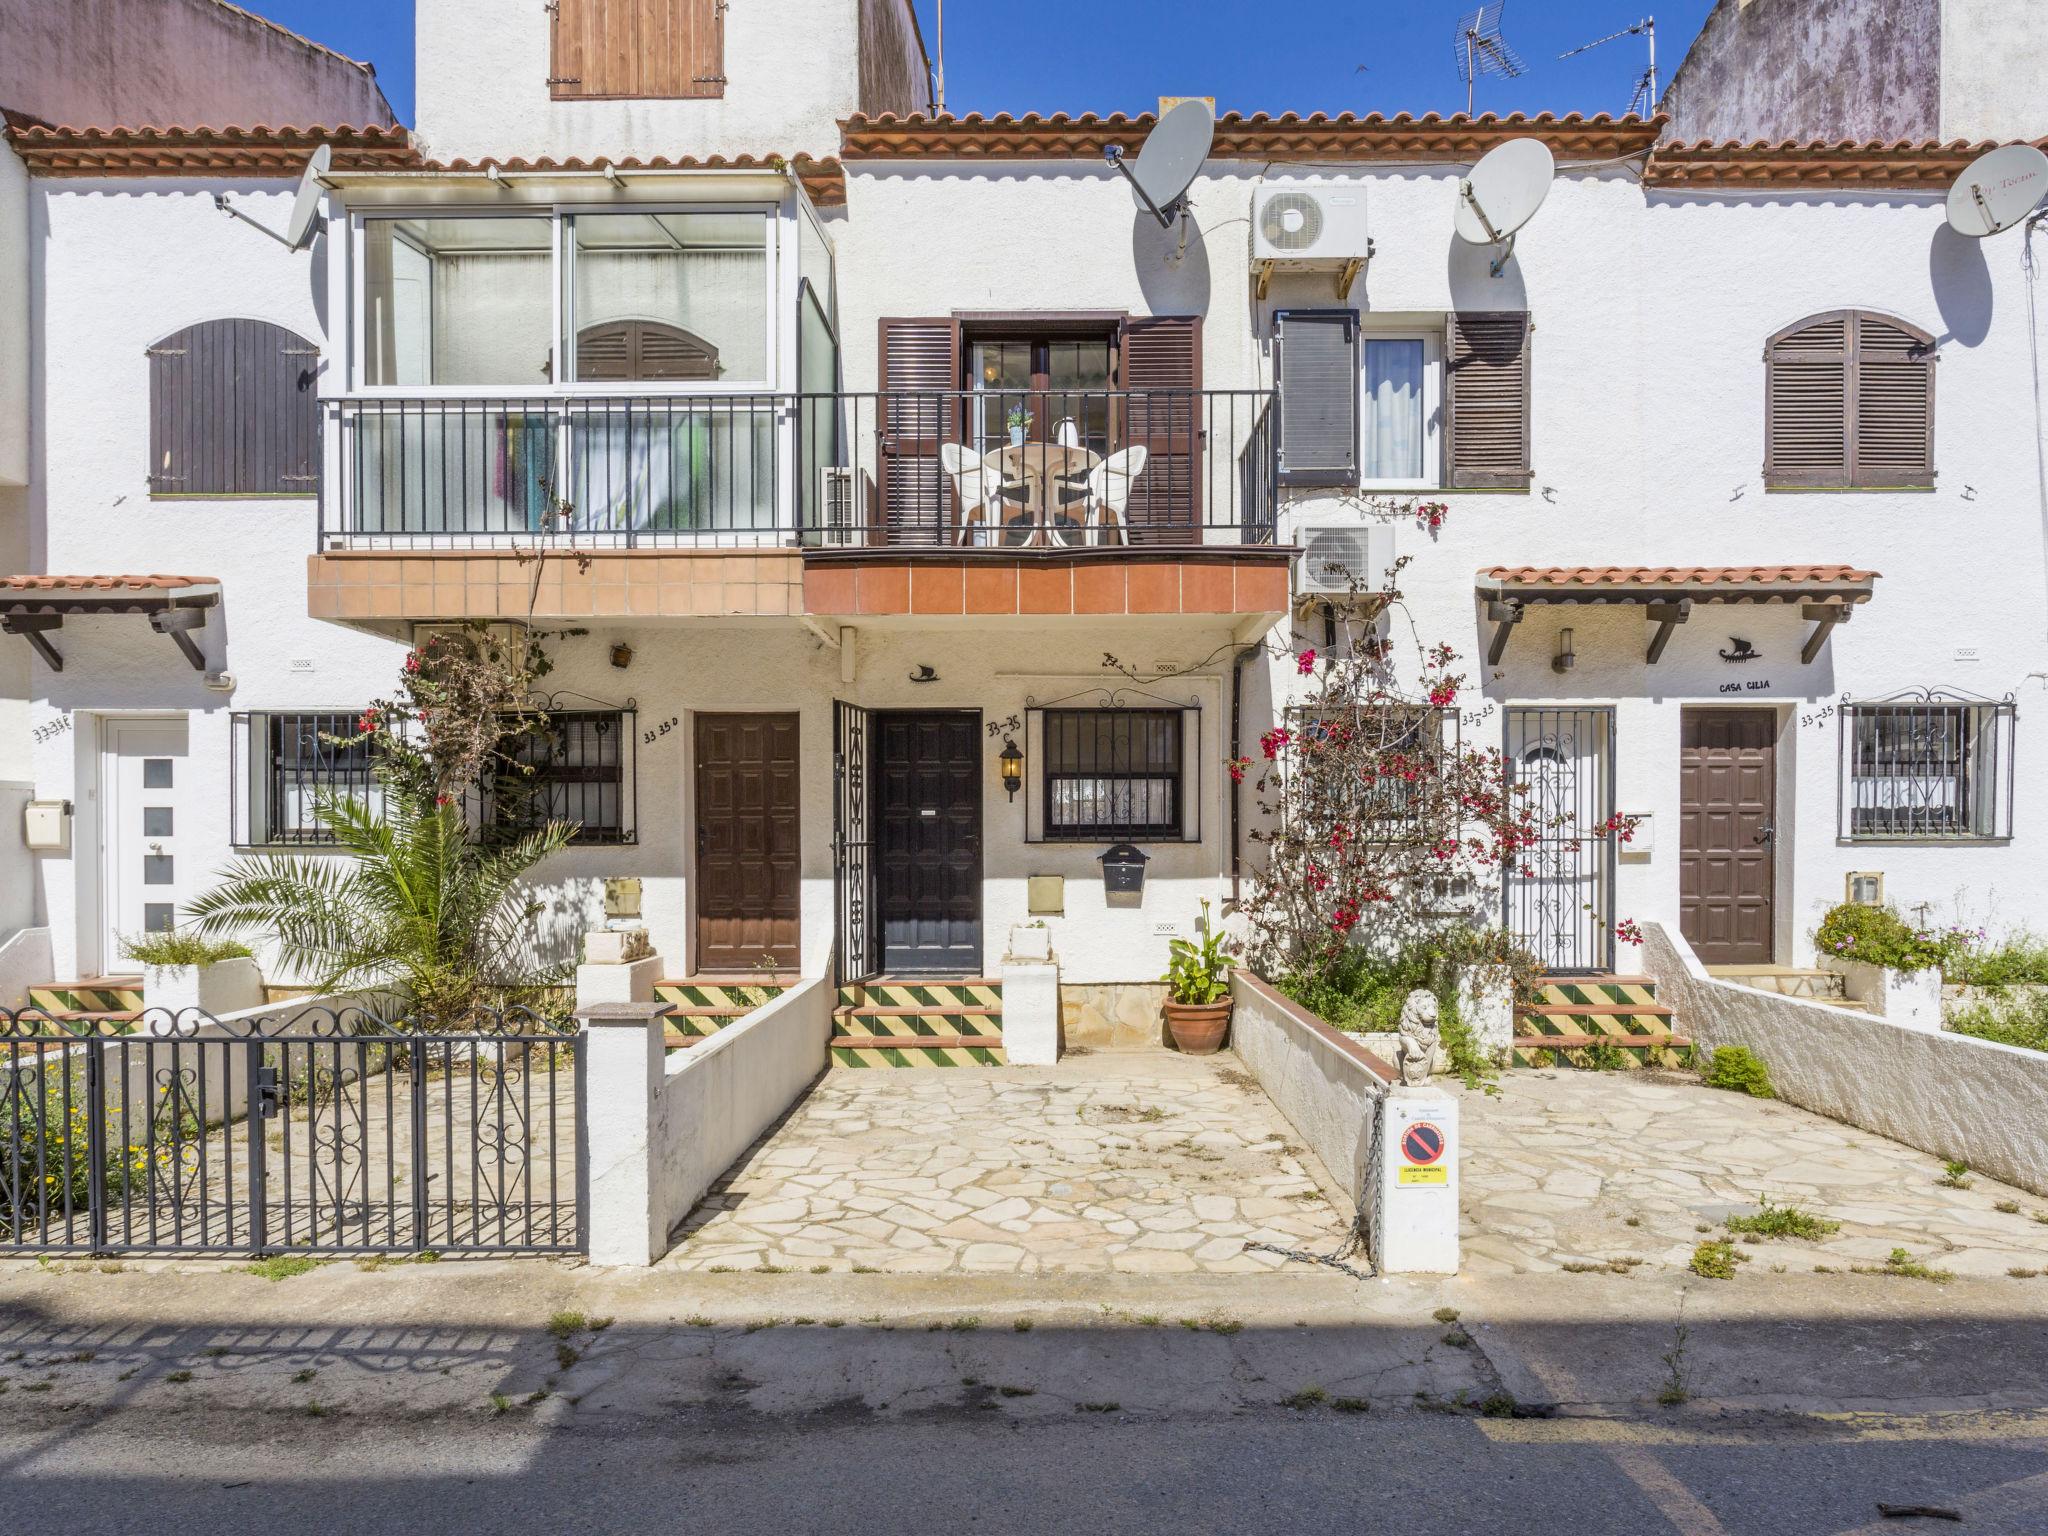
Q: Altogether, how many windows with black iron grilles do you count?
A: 5